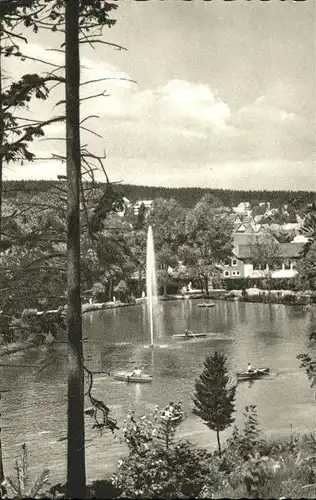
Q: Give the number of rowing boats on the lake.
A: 5